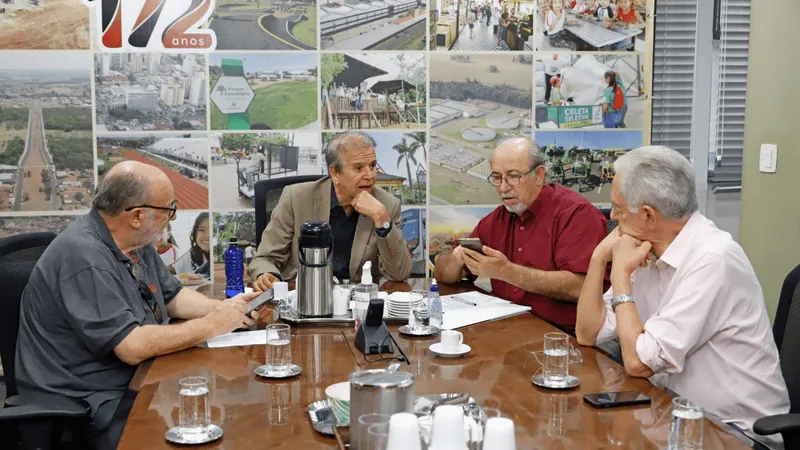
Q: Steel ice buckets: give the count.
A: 1